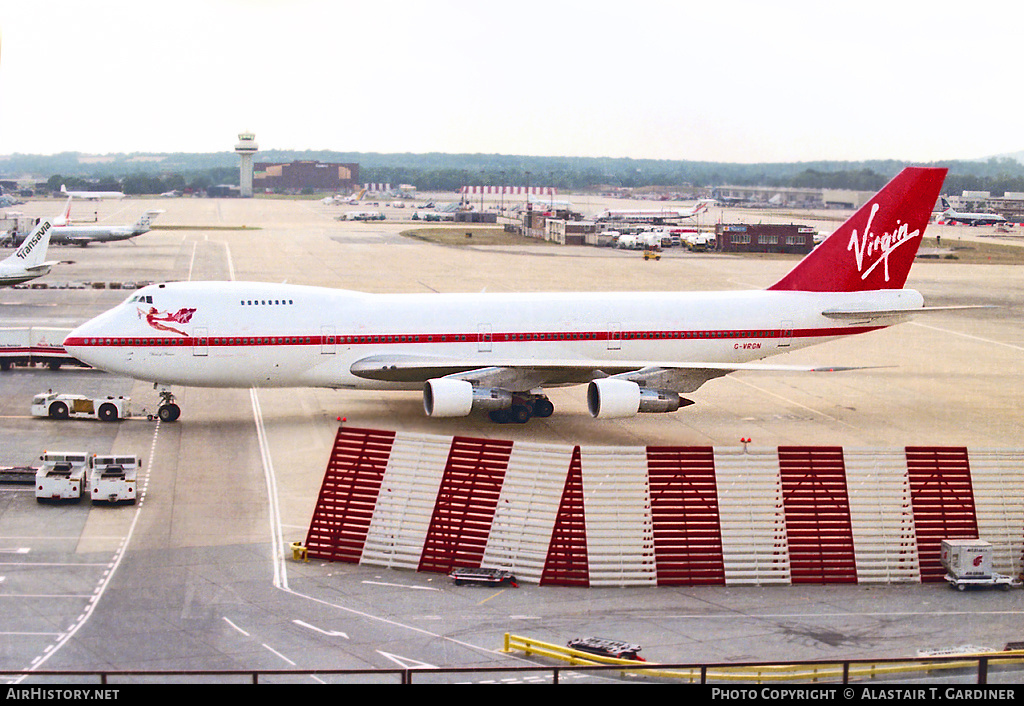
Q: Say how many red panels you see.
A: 6